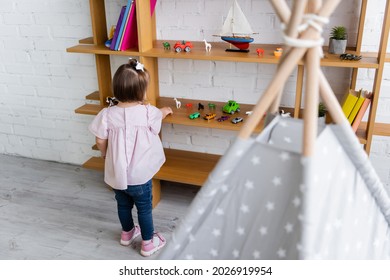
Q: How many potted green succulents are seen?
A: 2